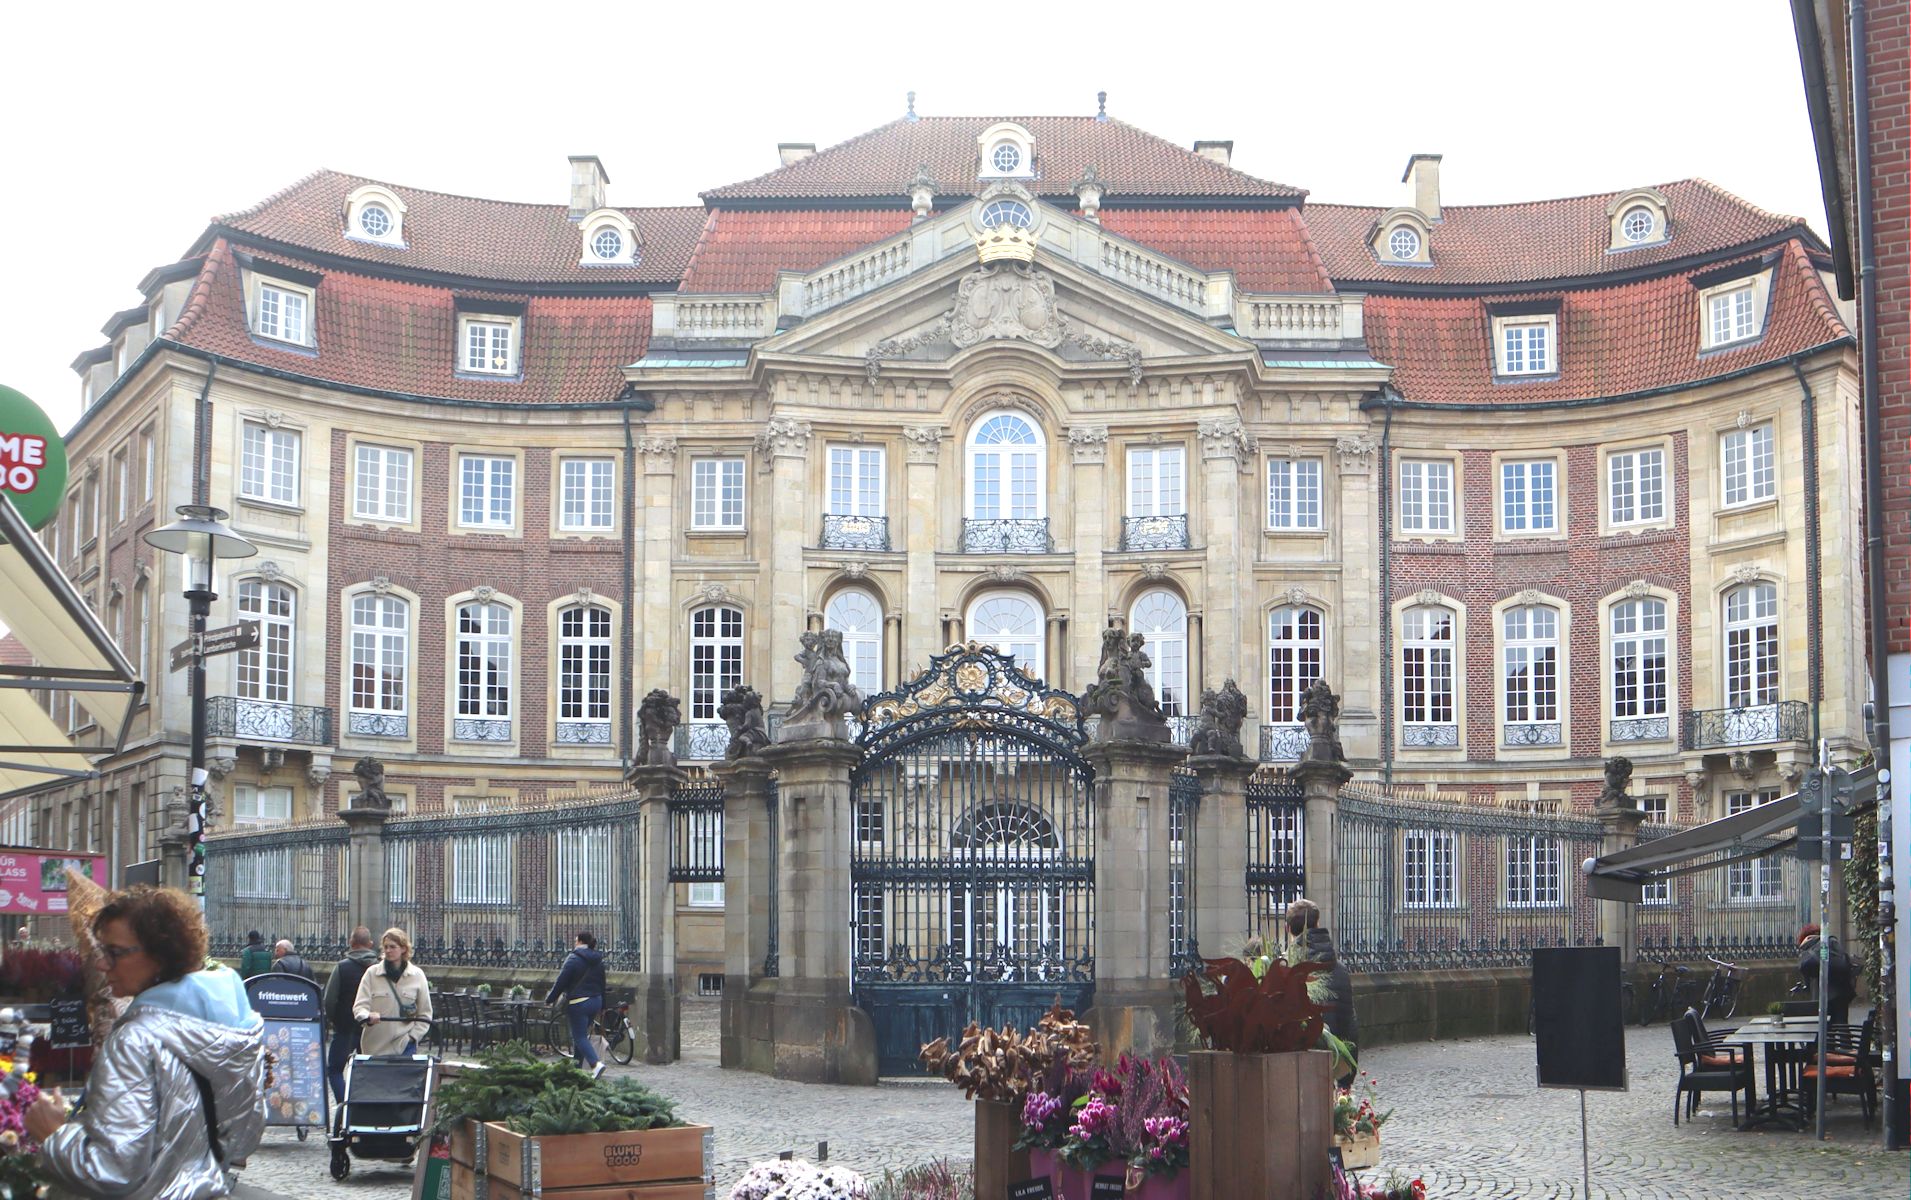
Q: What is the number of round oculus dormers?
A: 5